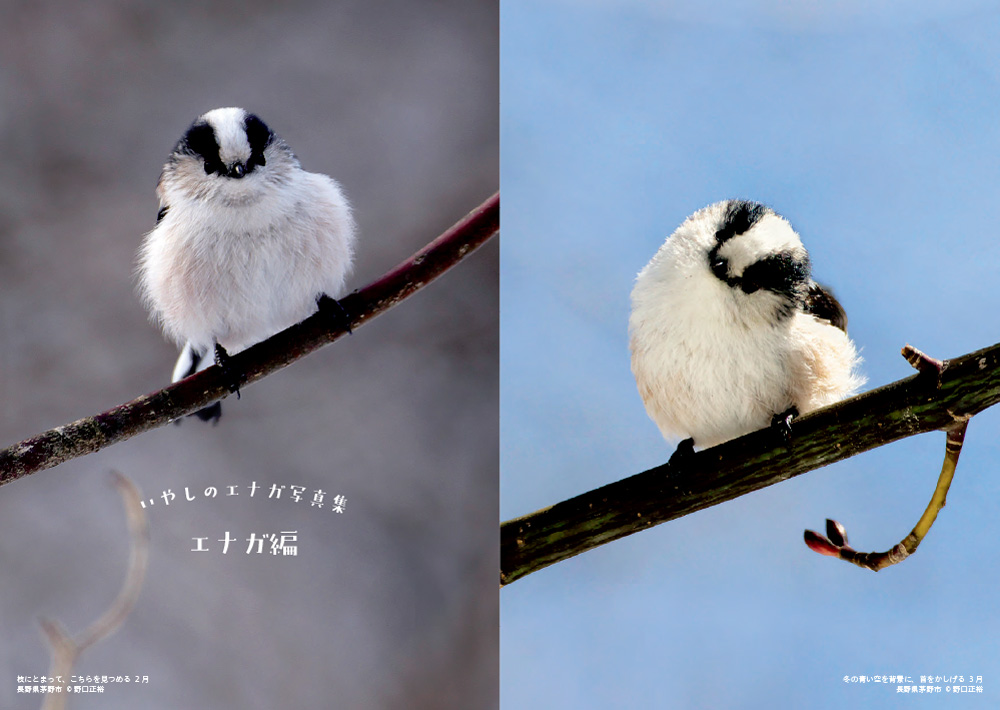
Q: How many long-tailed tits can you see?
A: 2